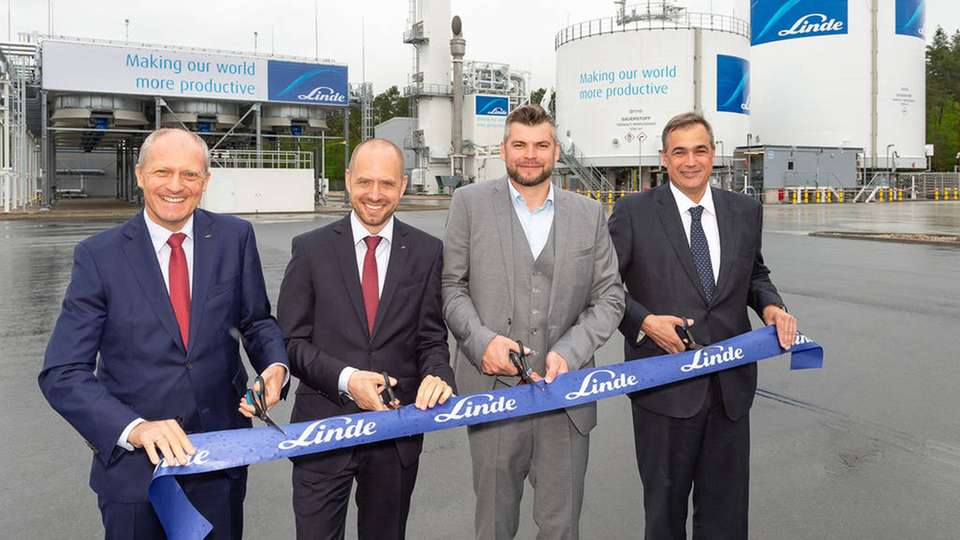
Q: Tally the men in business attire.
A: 4